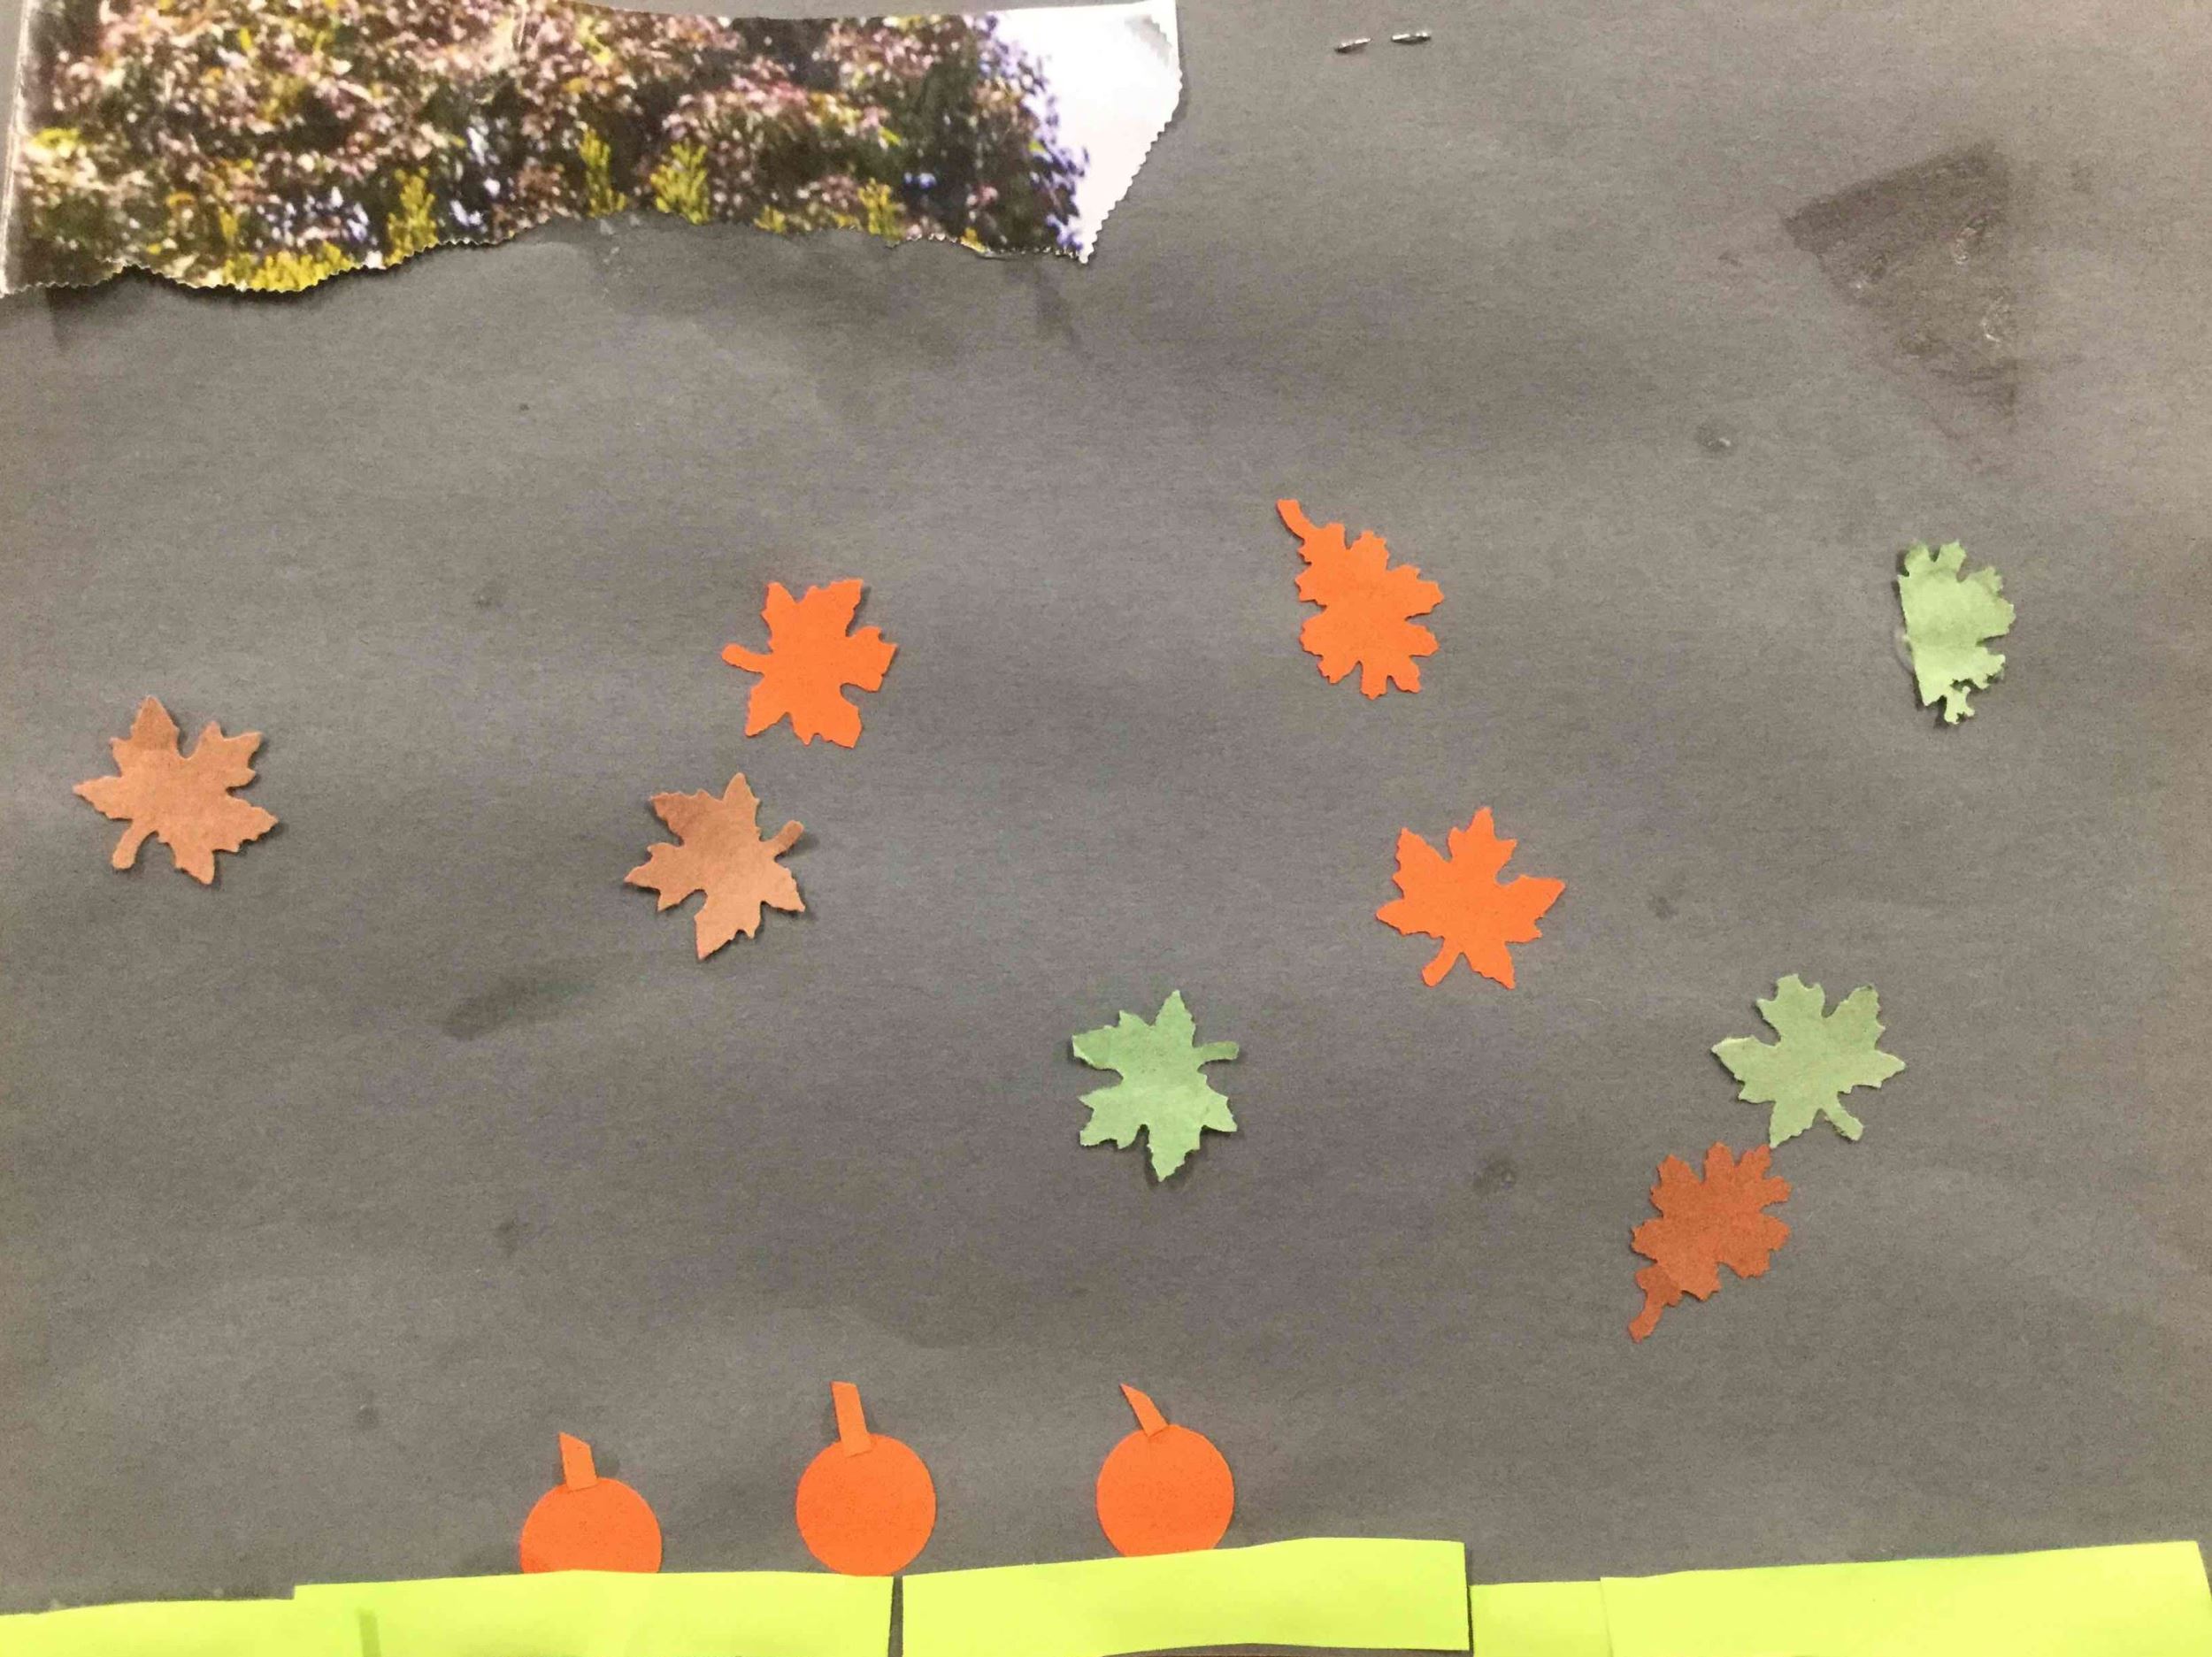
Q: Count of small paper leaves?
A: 9